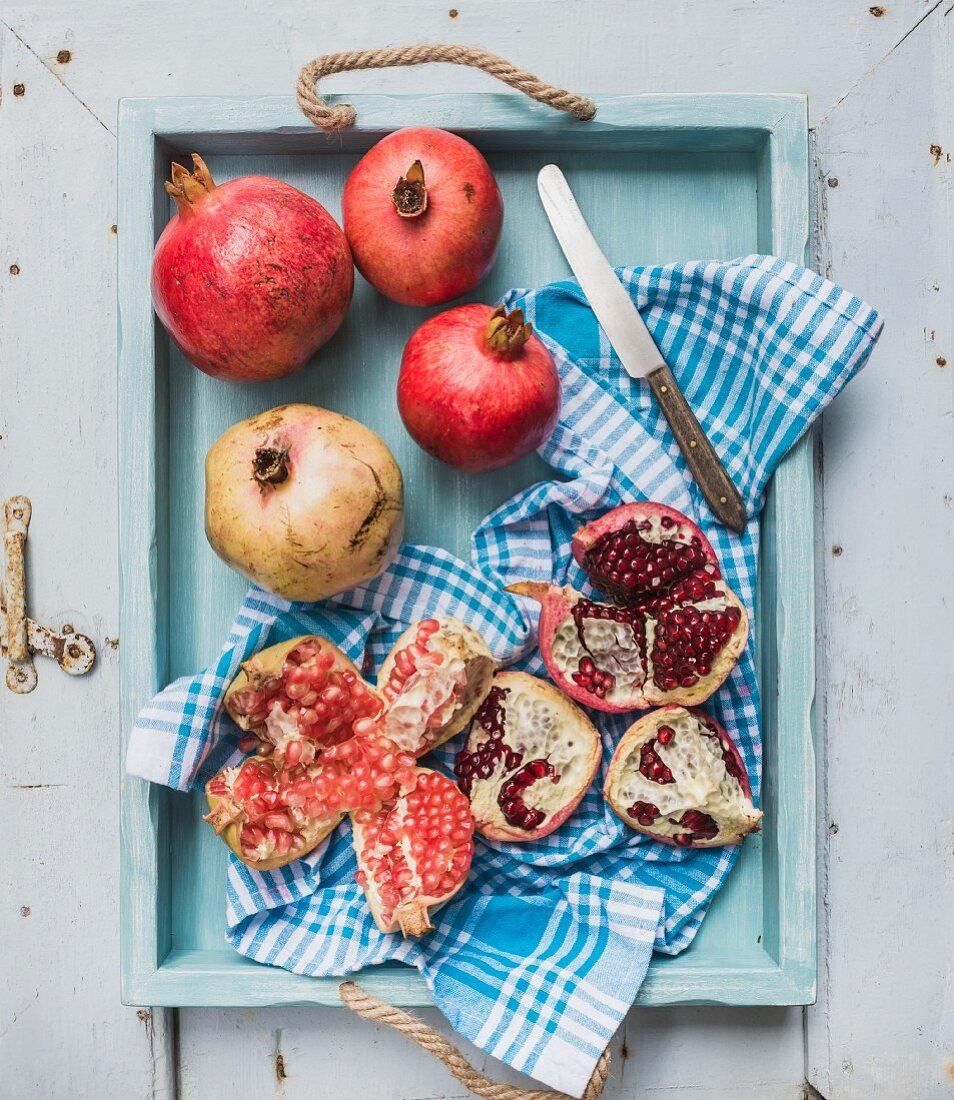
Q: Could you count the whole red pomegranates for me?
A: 3